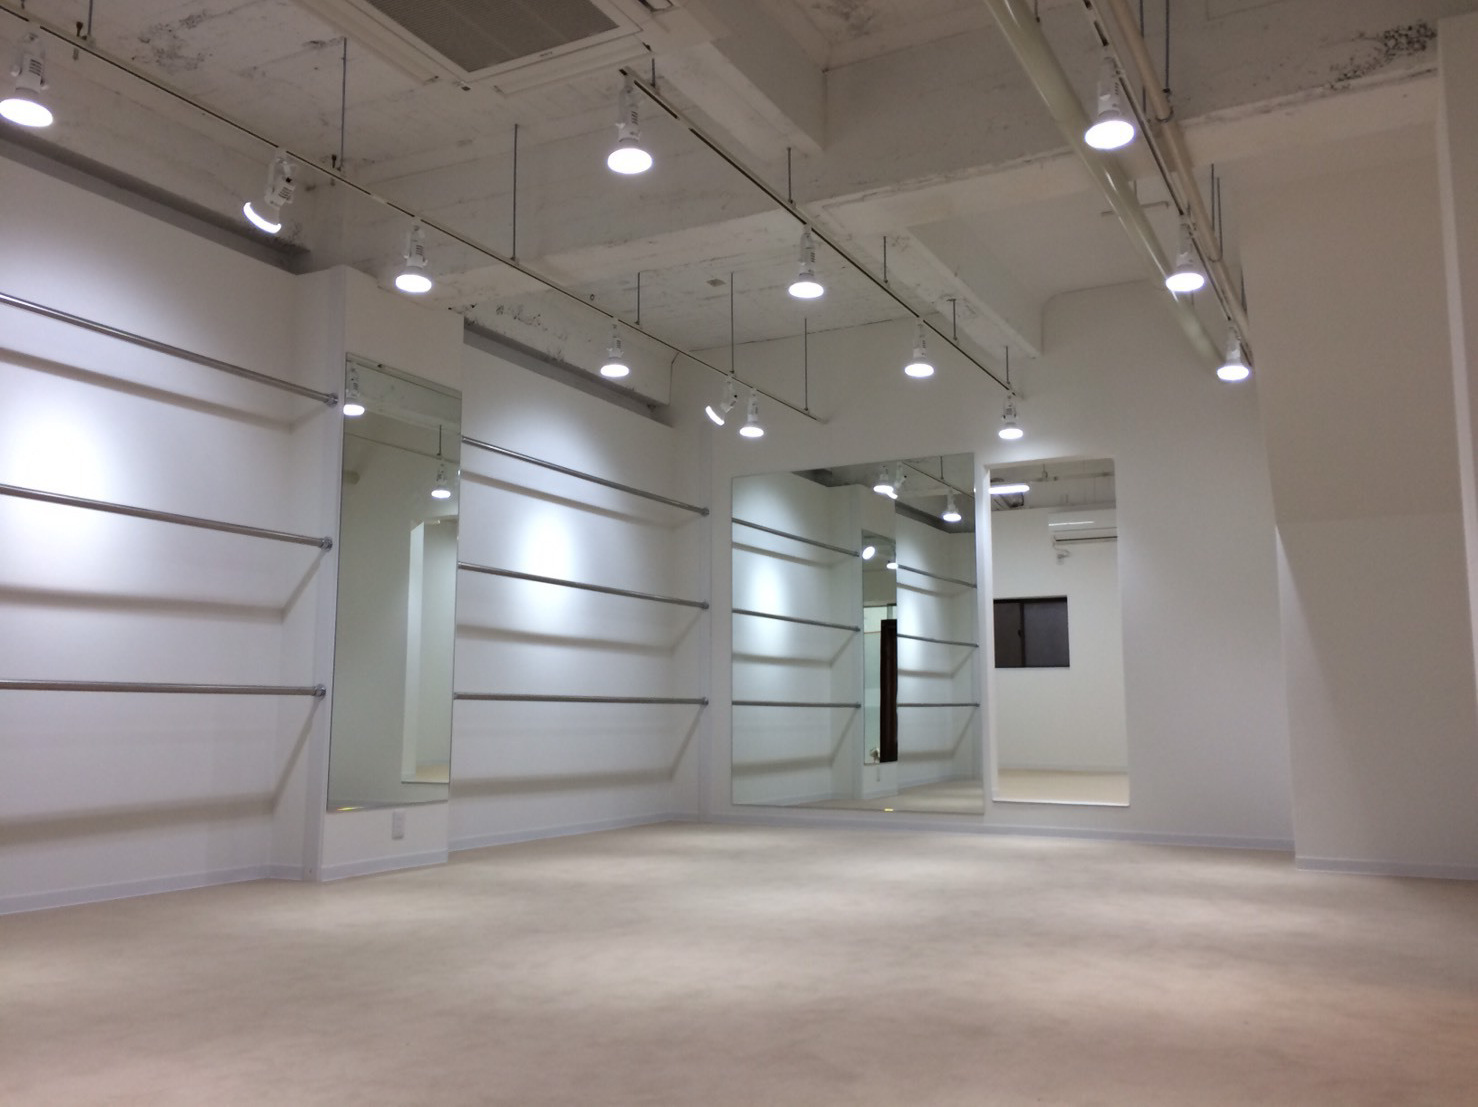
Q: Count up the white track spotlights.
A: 13